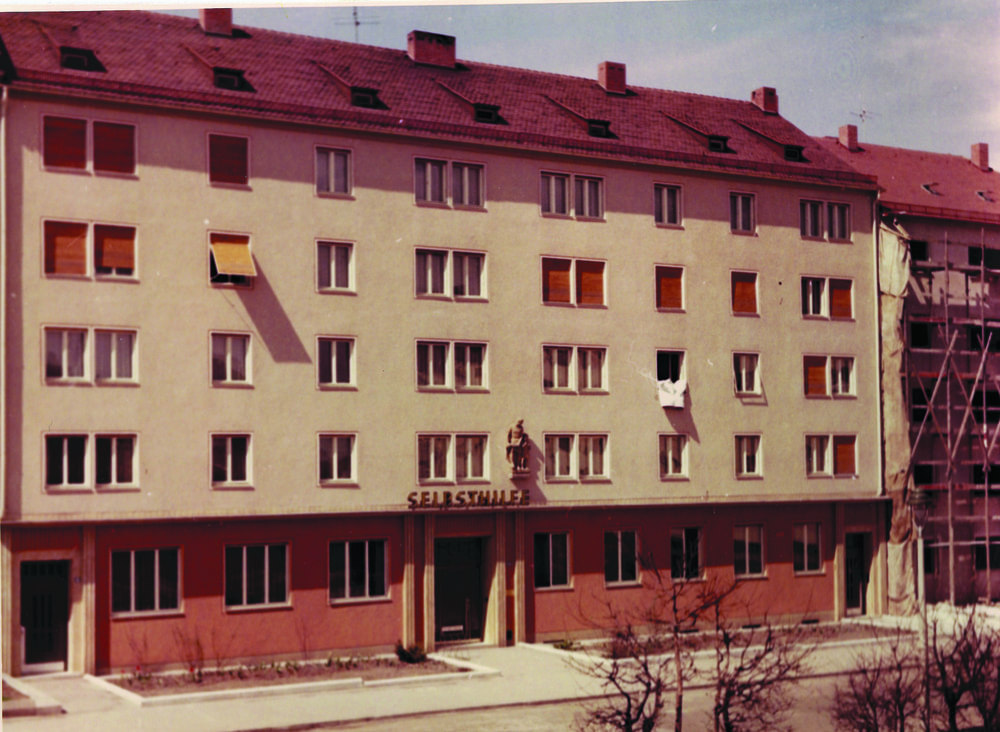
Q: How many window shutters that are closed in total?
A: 11